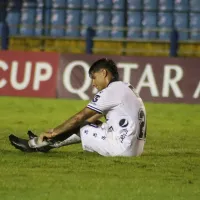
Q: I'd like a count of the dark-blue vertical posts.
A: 3